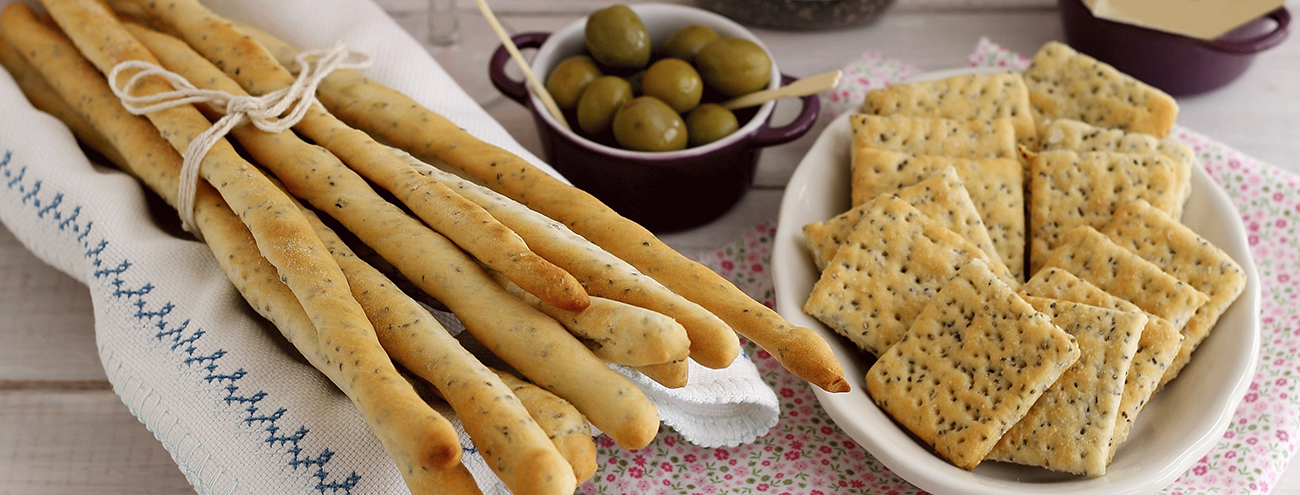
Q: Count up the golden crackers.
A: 13